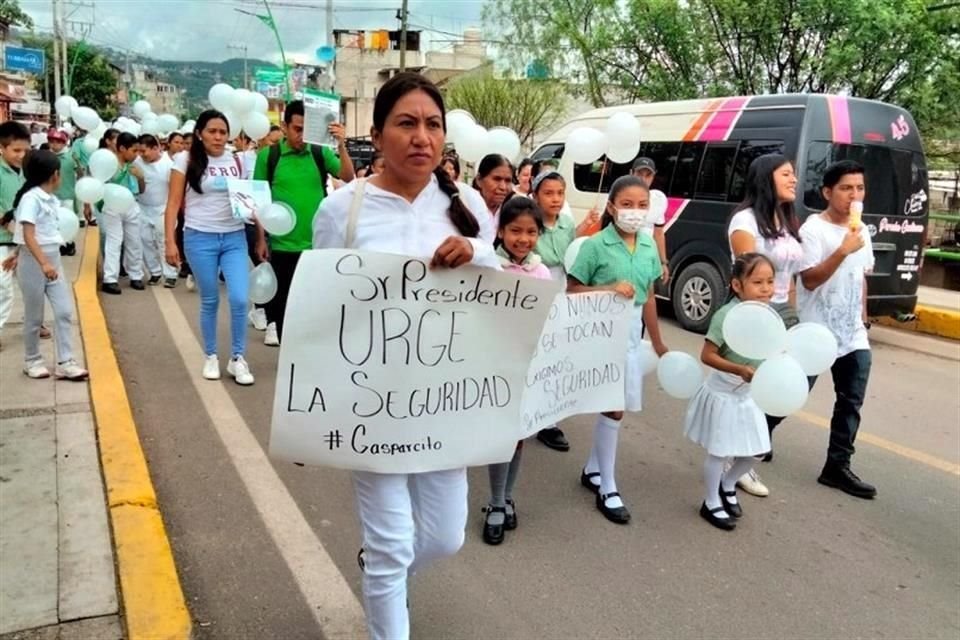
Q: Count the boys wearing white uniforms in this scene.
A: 1